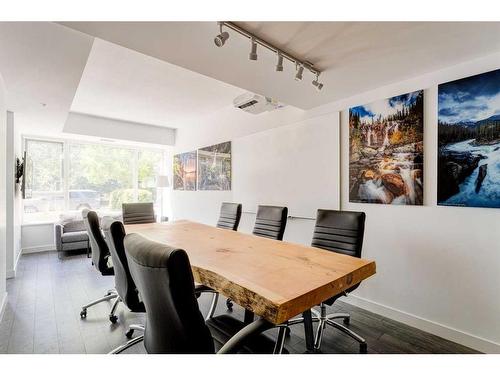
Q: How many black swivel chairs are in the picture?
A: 7